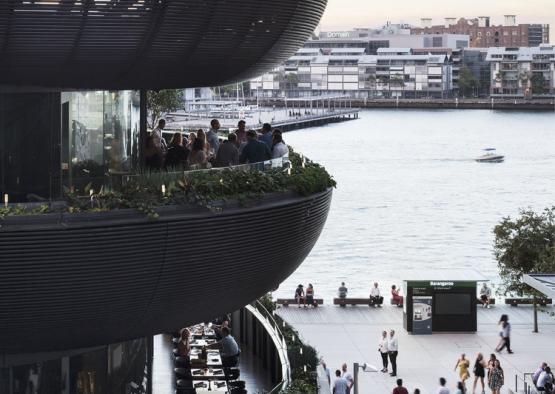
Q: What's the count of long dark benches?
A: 5